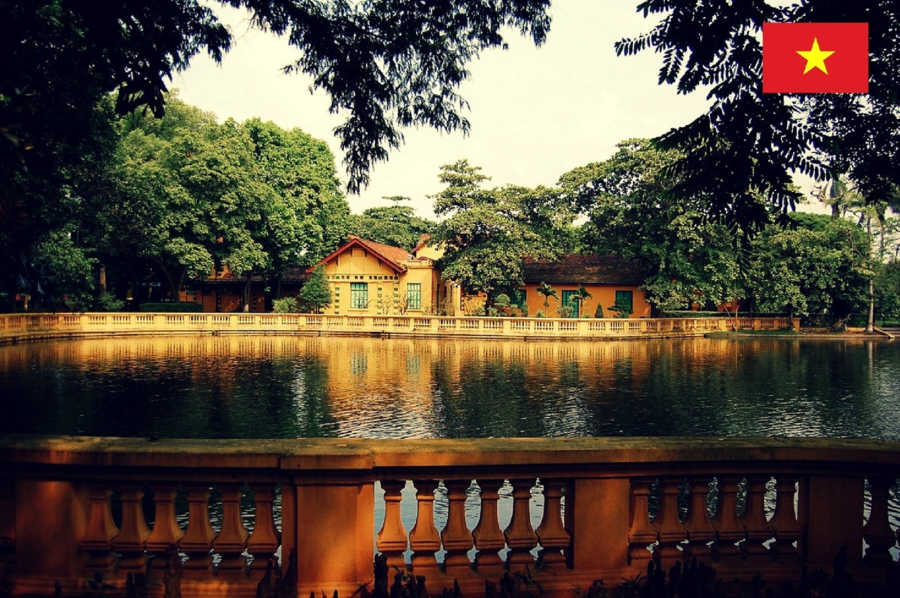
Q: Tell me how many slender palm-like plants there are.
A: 2